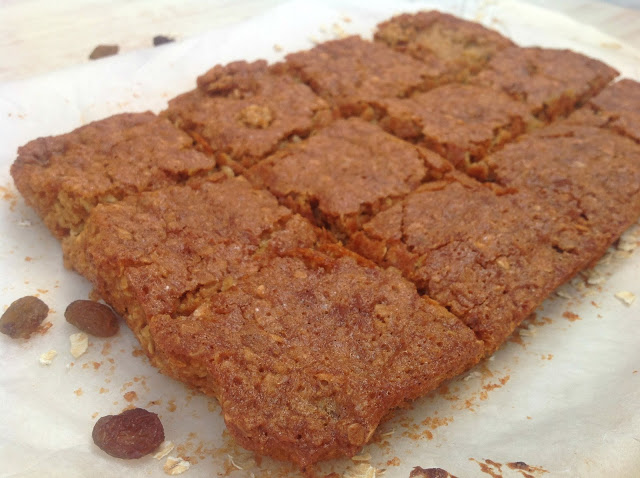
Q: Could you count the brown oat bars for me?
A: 12